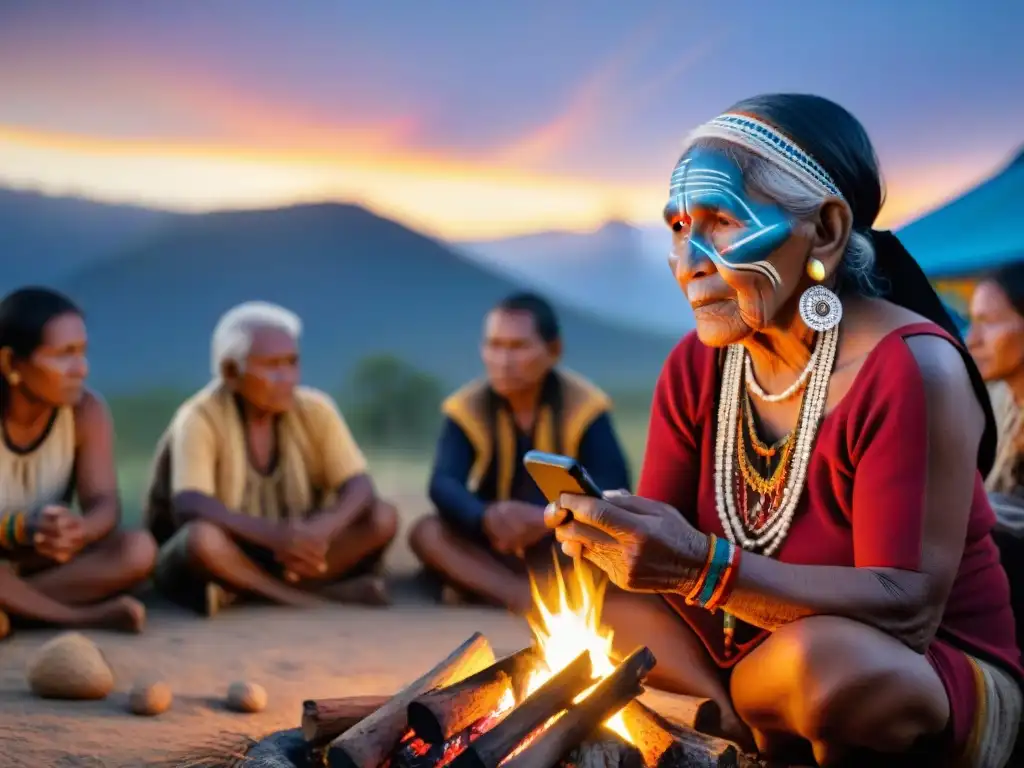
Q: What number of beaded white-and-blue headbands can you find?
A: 1